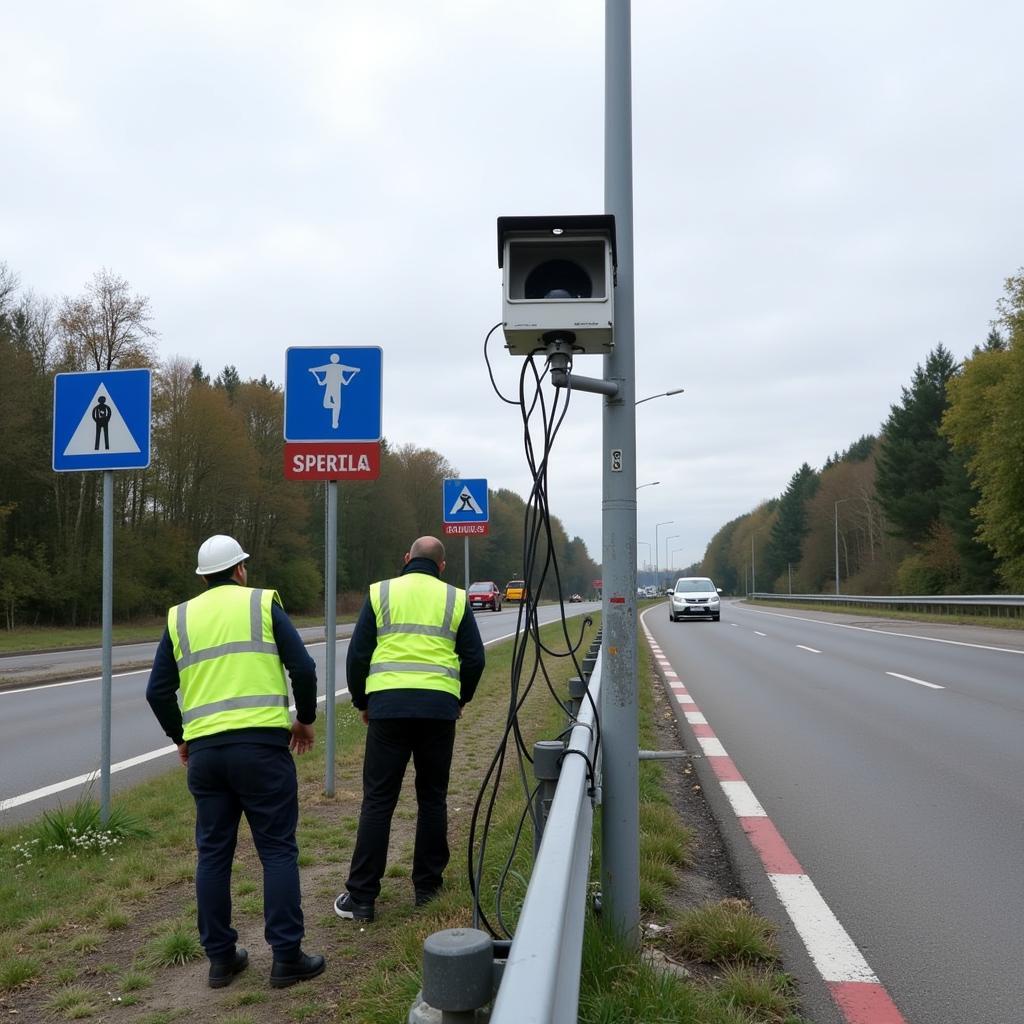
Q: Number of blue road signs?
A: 3